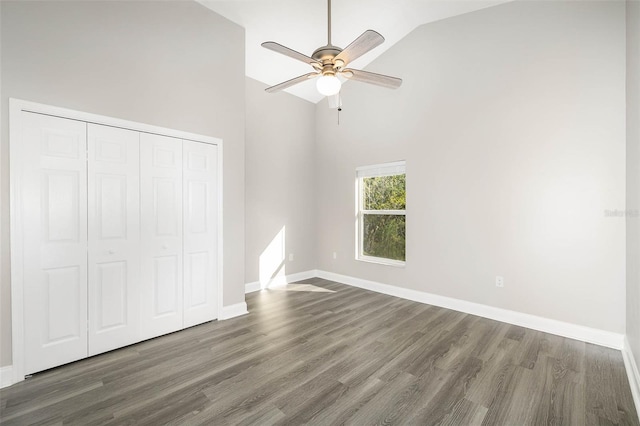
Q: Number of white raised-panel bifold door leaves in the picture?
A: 4